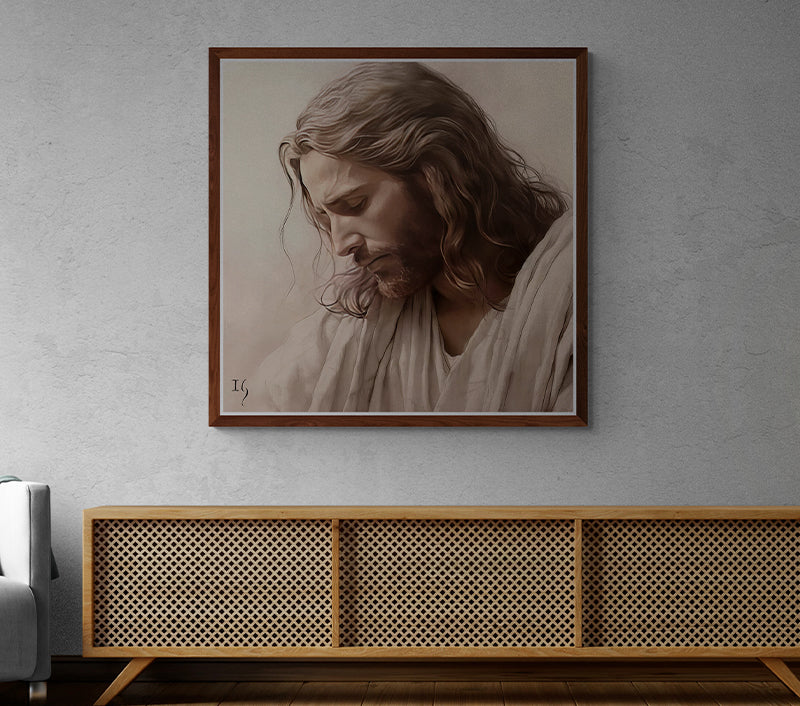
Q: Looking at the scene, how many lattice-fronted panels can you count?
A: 3